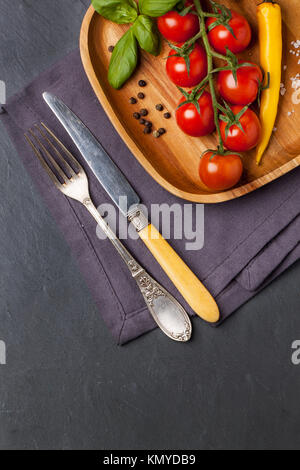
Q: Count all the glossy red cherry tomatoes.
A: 7